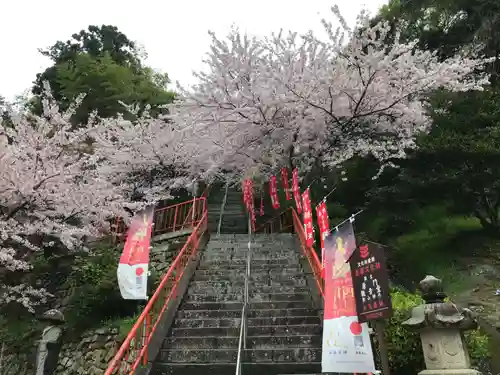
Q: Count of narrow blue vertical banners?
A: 0